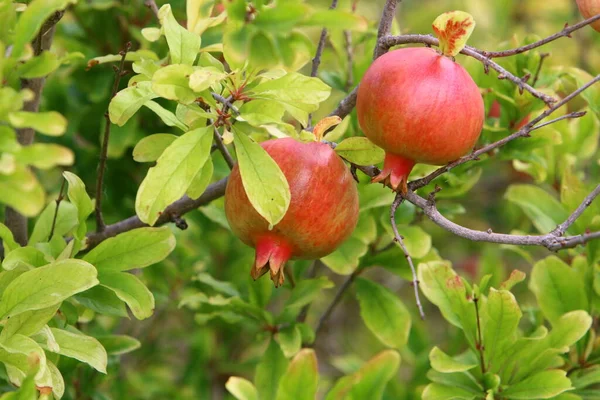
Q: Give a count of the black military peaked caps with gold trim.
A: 0